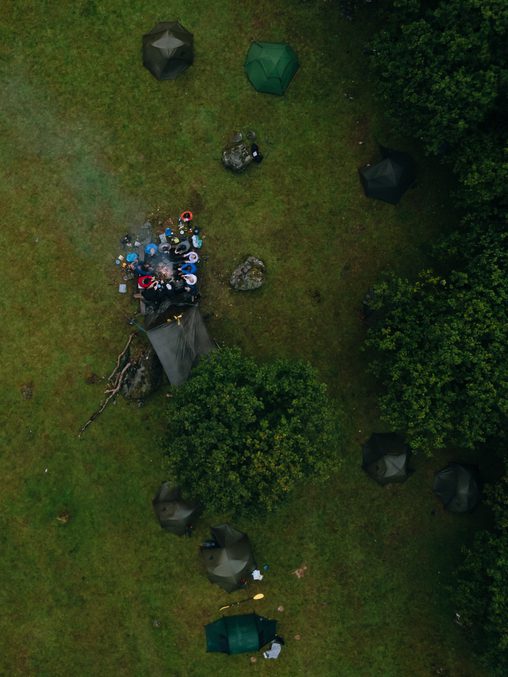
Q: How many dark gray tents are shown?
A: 6